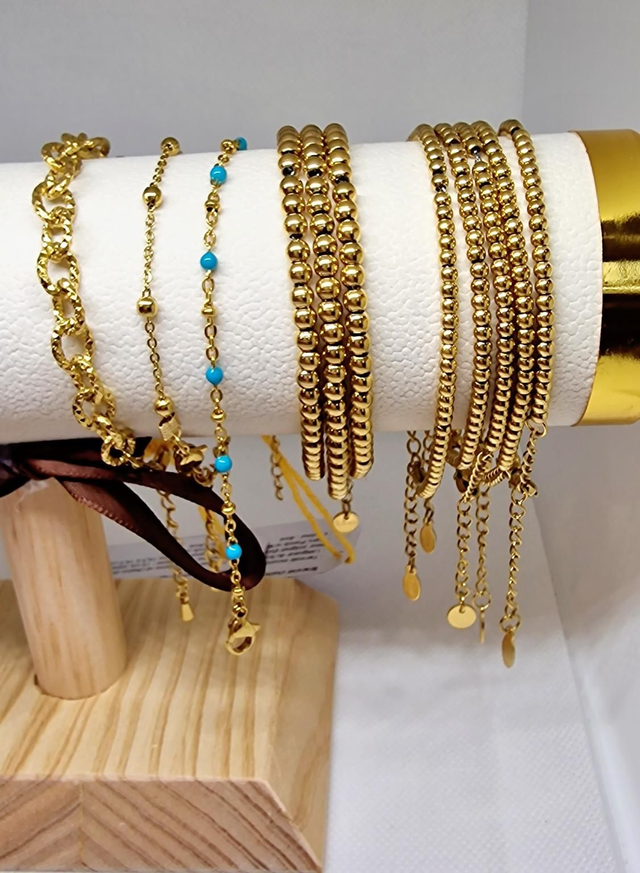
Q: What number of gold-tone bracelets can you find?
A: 11